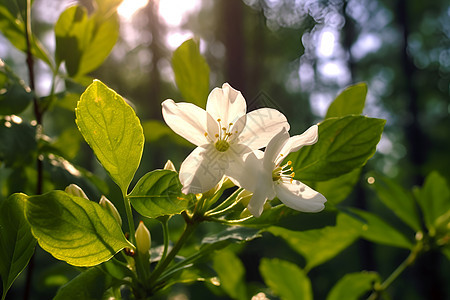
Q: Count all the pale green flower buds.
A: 4